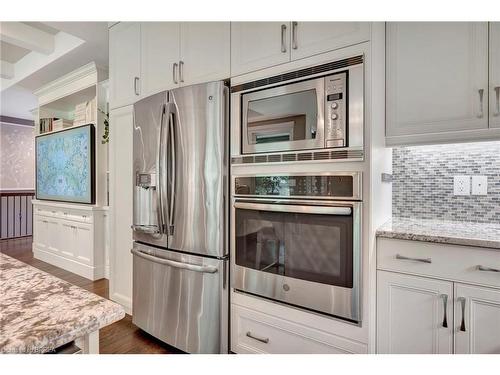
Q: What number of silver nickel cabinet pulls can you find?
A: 12